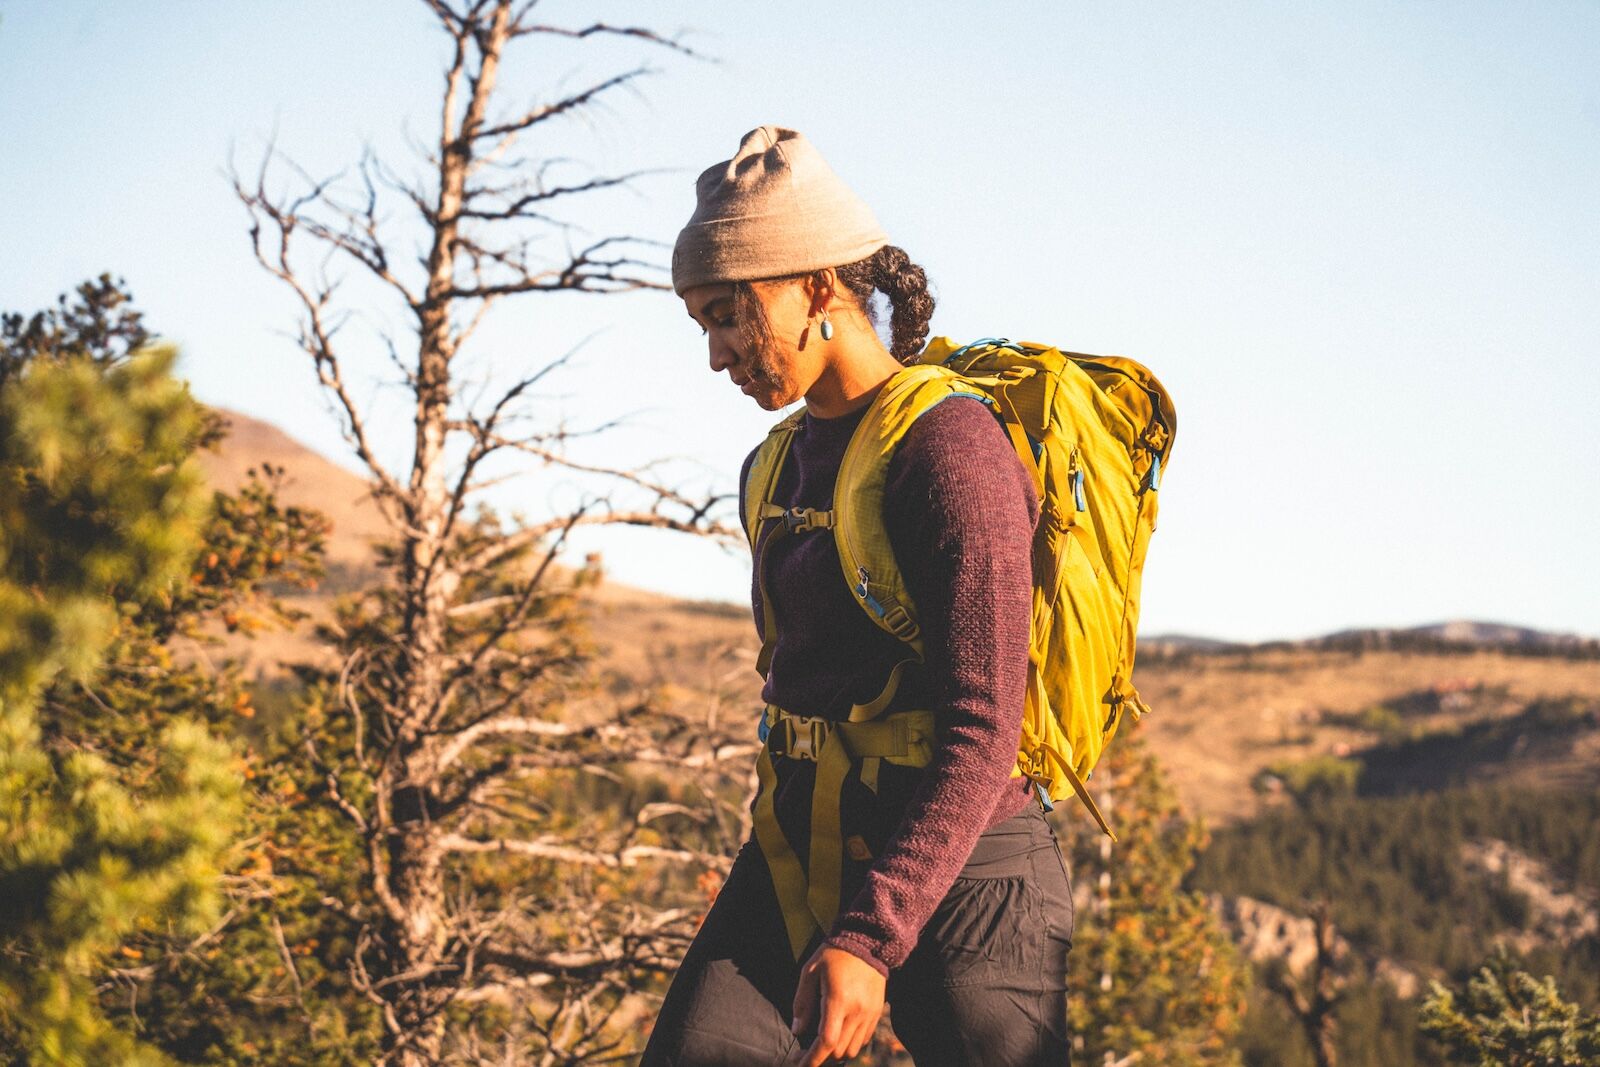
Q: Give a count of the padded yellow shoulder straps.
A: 2